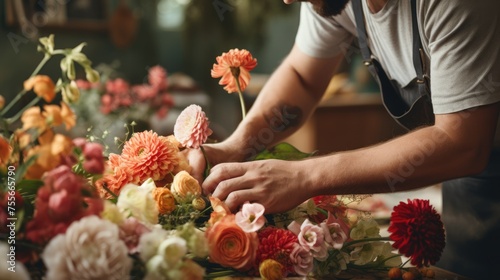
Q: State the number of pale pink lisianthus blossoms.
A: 4